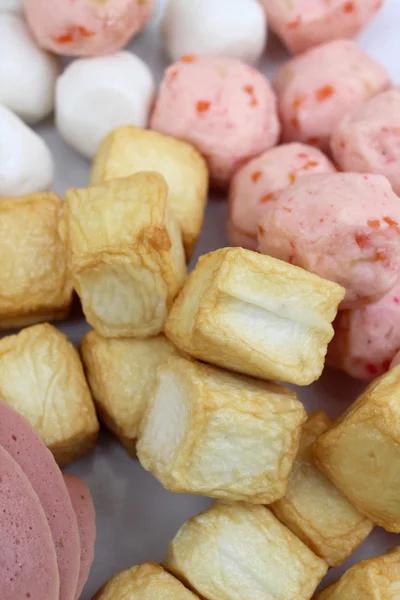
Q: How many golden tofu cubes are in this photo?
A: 12